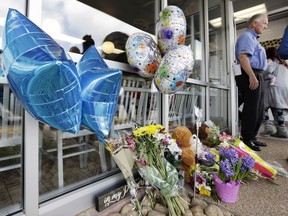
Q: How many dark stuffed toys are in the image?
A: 2